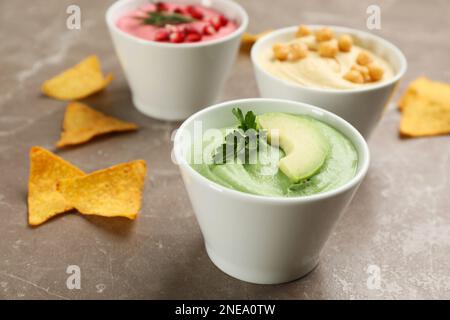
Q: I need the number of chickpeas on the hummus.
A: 10